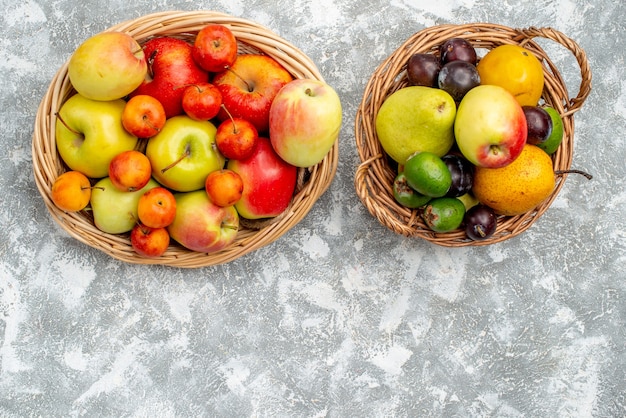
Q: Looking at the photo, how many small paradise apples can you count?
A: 9